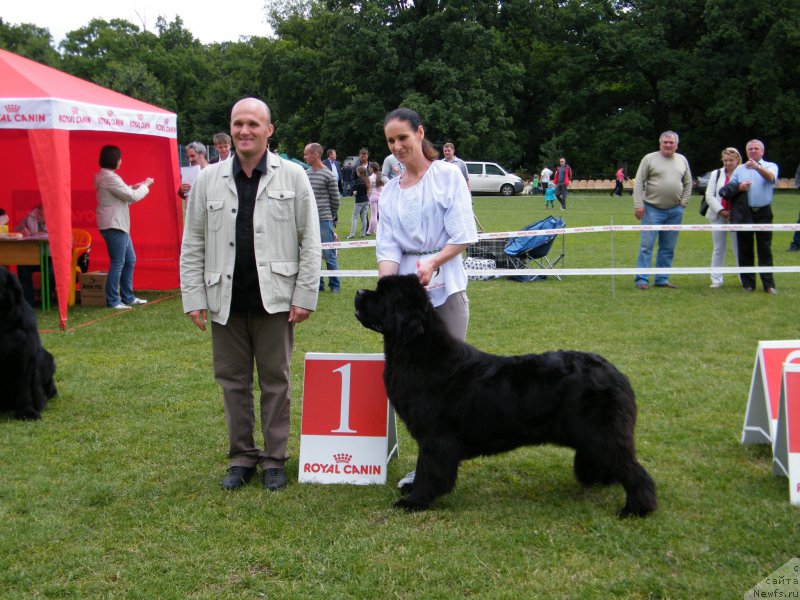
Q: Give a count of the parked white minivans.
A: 1